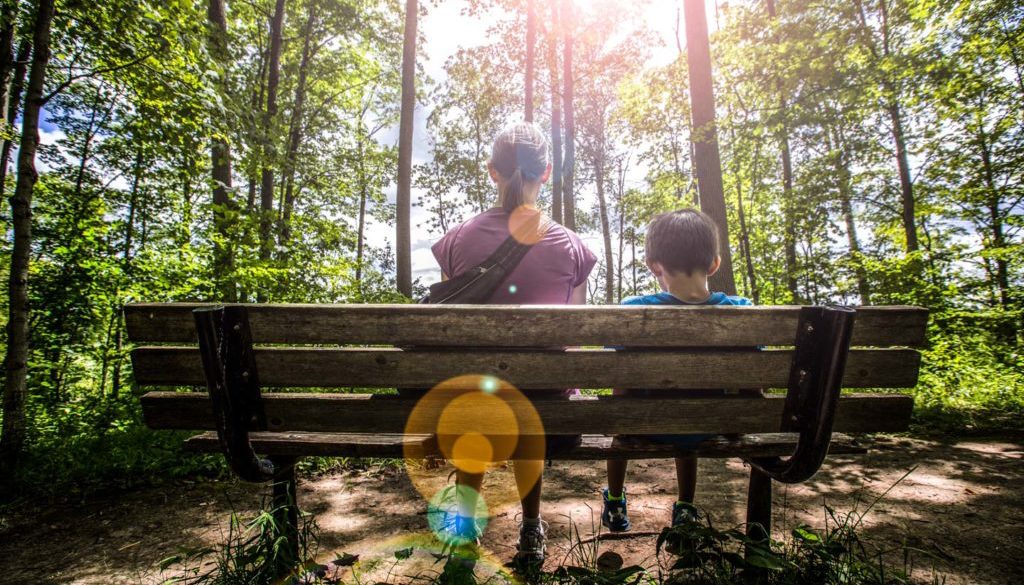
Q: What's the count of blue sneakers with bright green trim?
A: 2